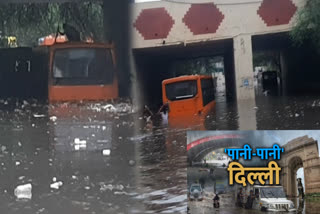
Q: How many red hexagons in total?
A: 3